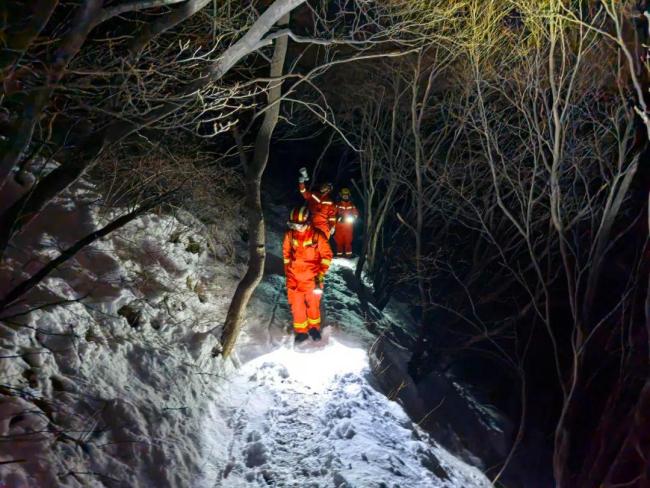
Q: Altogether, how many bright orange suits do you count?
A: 3